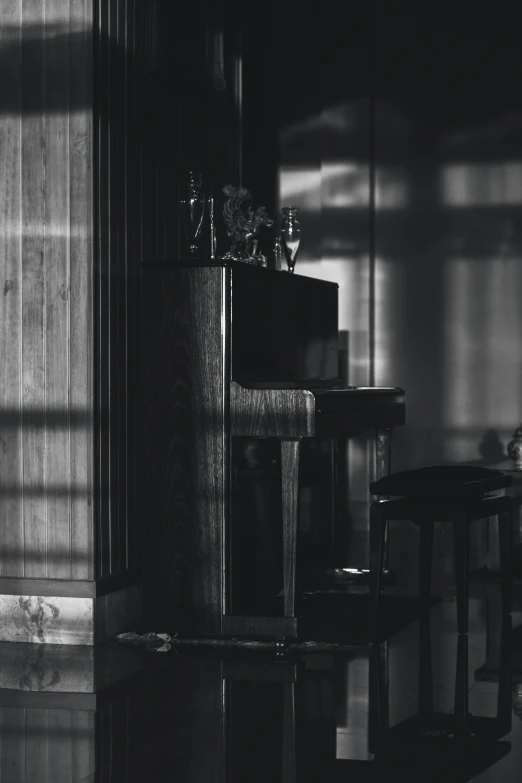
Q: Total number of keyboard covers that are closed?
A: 1